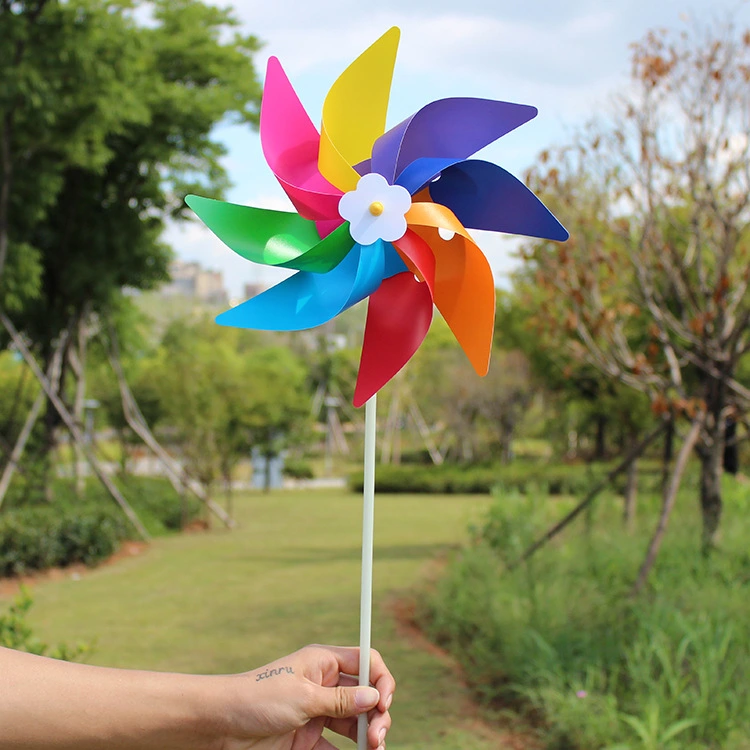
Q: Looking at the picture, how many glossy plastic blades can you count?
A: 8